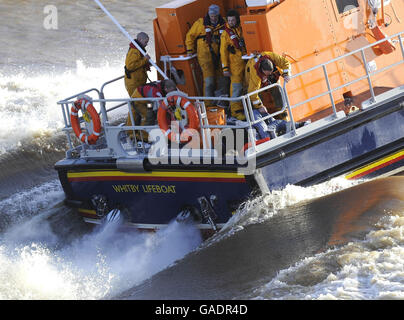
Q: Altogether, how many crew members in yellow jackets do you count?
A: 4